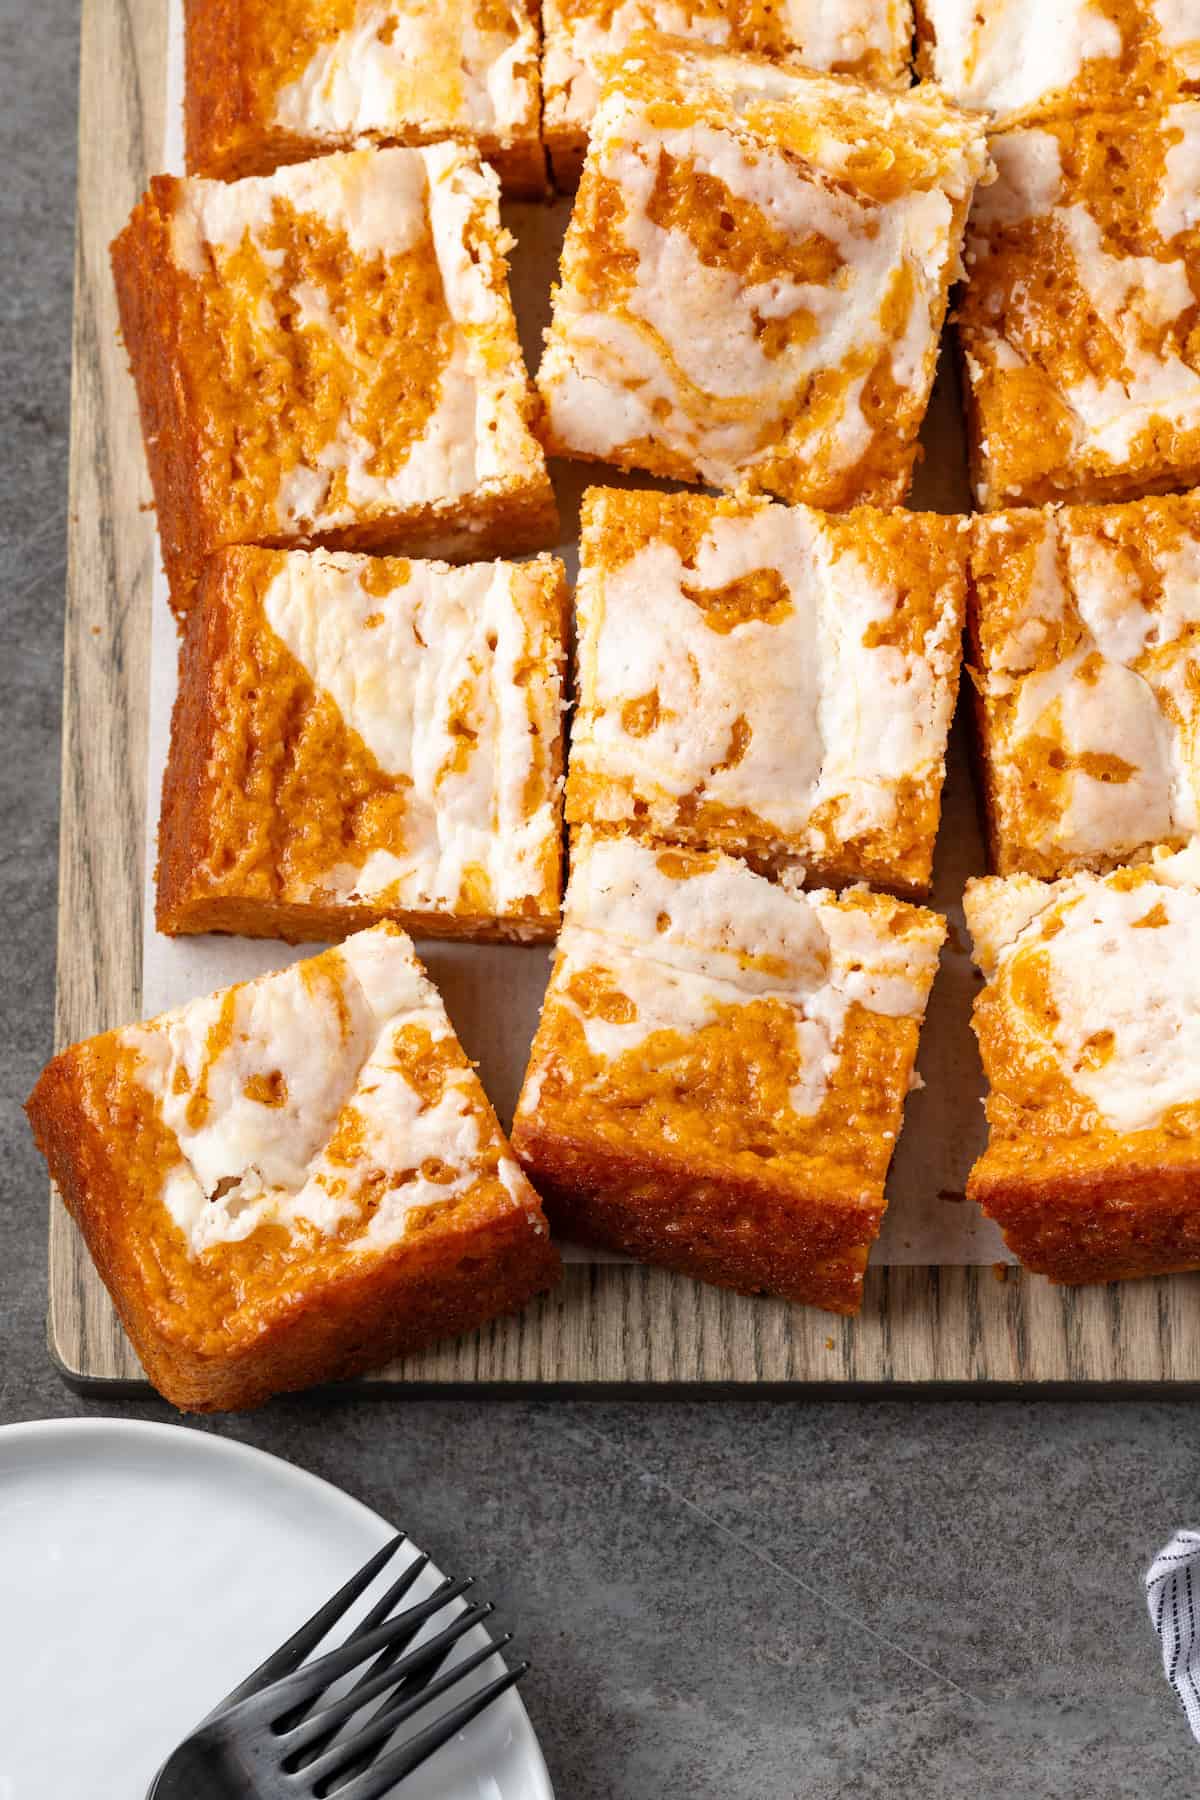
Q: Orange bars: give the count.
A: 12